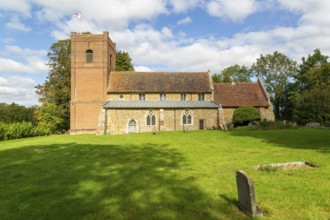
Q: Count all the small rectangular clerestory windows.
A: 4